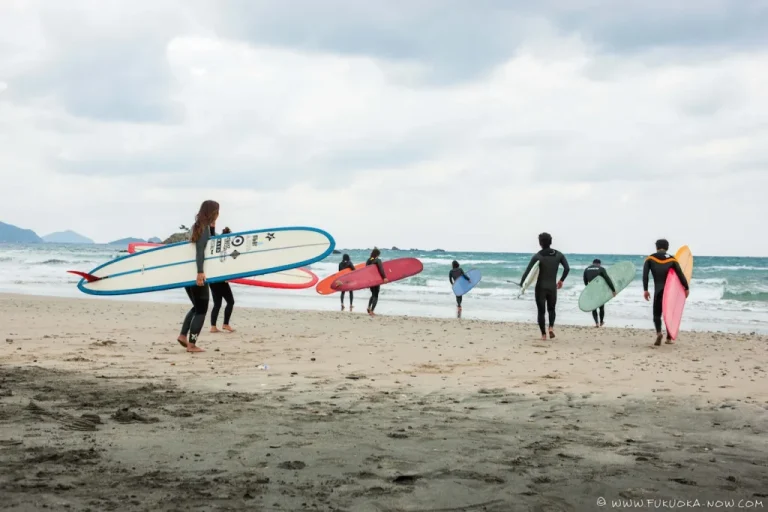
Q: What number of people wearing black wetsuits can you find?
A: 8